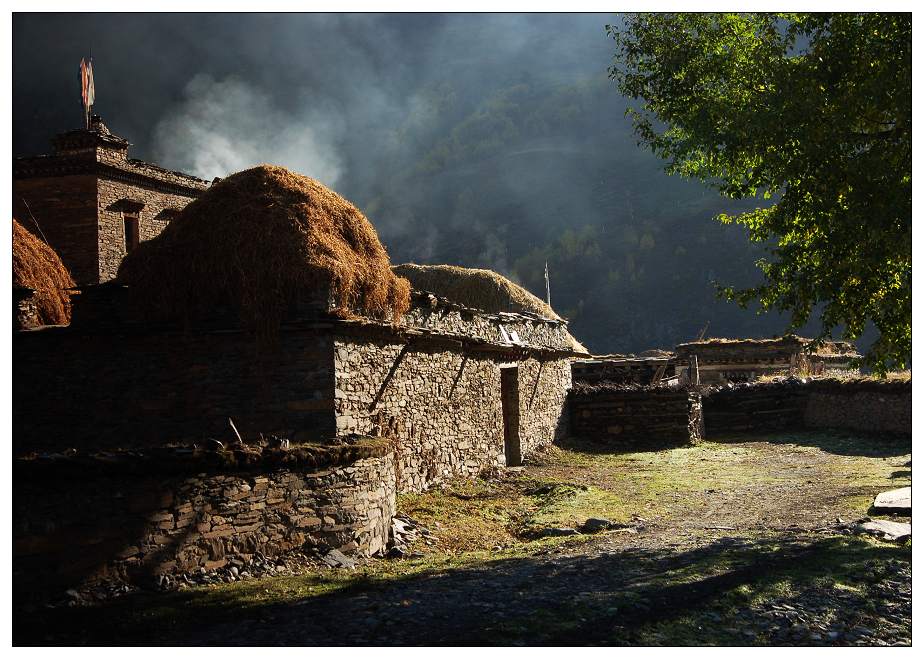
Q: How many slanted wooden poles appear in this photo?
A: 3